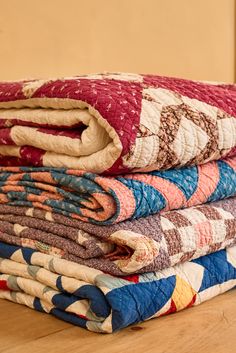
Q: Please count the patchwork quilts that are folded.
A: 4